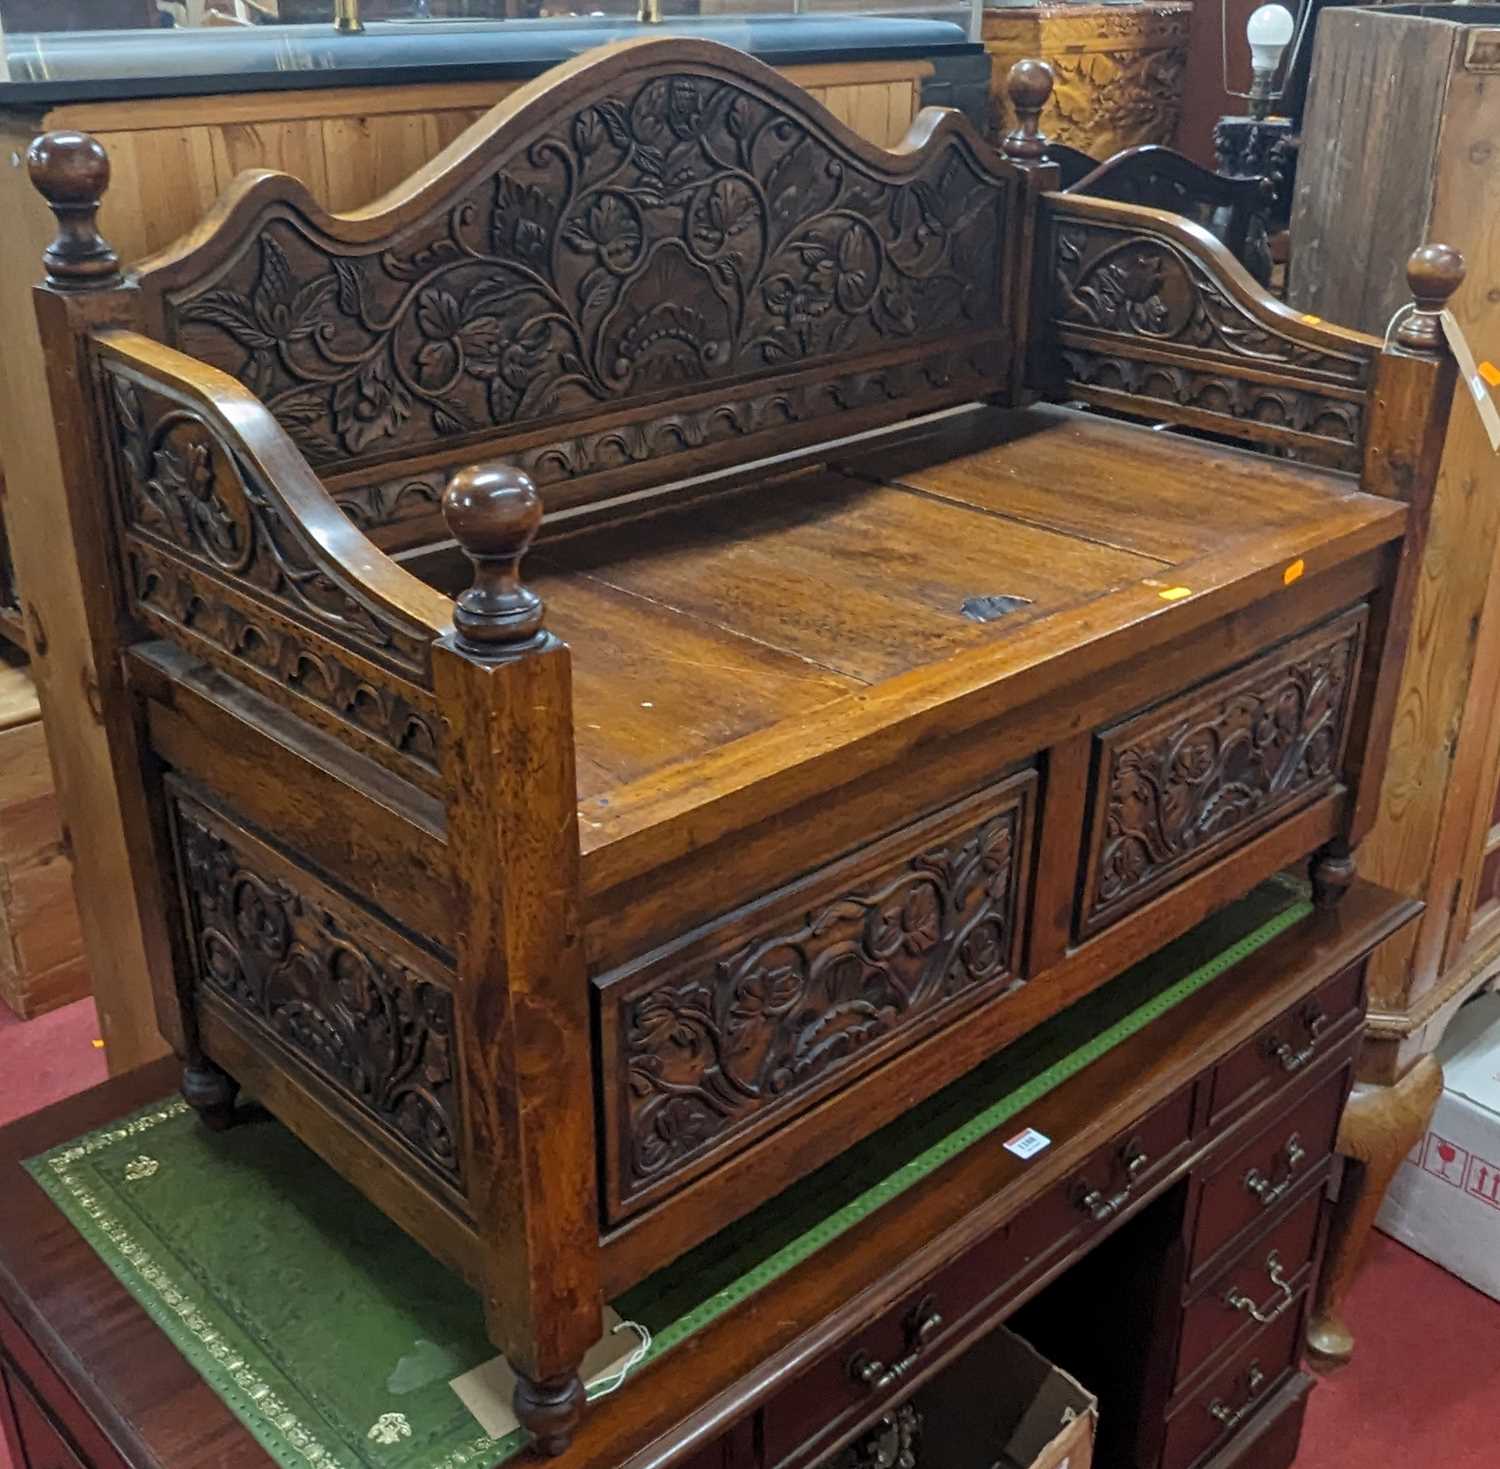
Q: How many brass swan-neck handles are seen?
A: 6